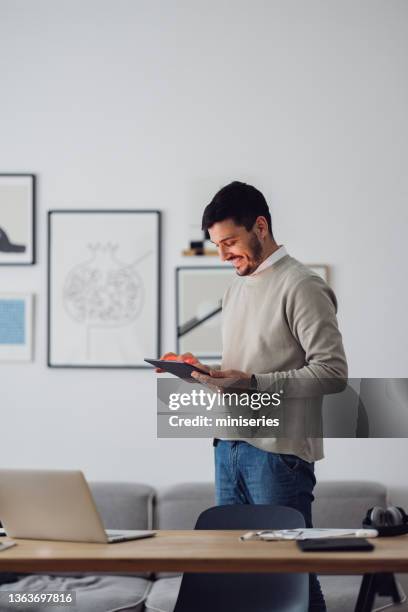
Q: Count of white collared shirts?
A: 1